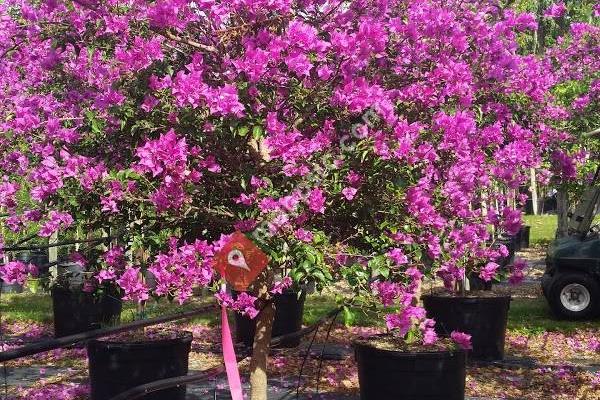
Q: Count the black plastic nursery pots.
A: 5